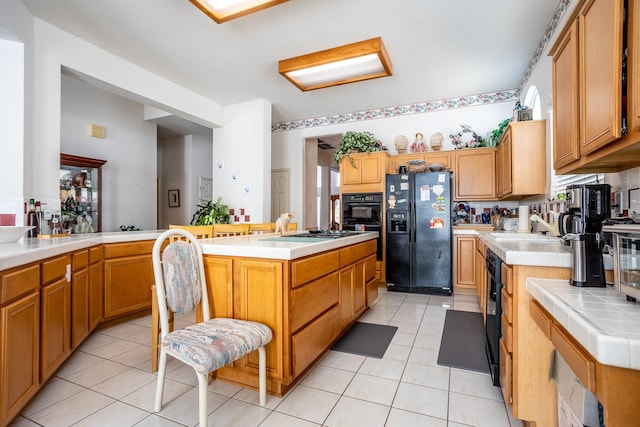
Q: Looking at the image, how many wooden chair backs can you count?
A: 4